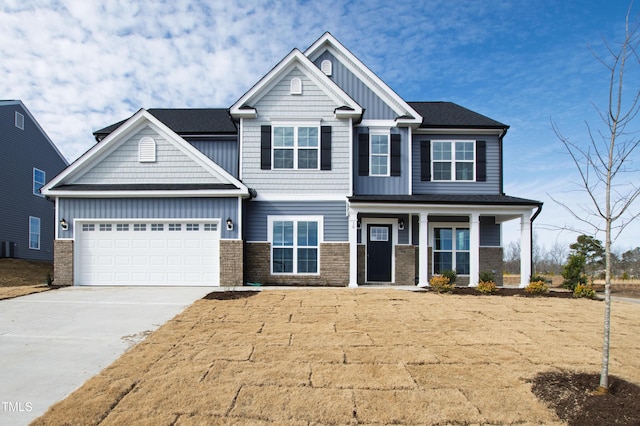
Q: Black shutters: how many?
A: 6